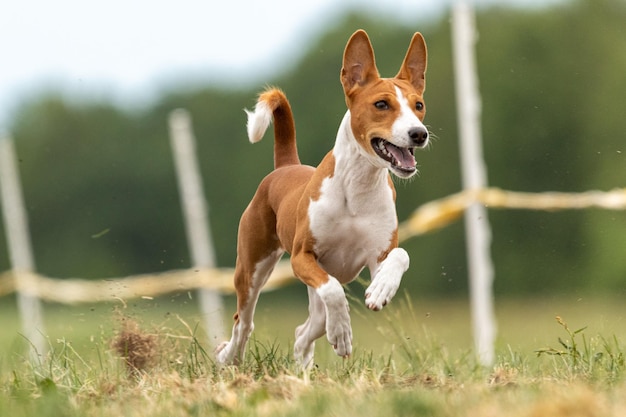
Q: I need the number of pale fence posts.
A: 3